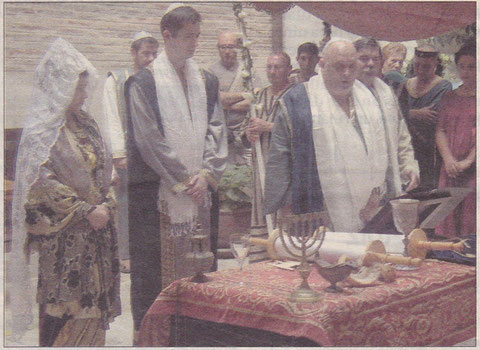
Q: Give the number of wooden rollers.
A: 2